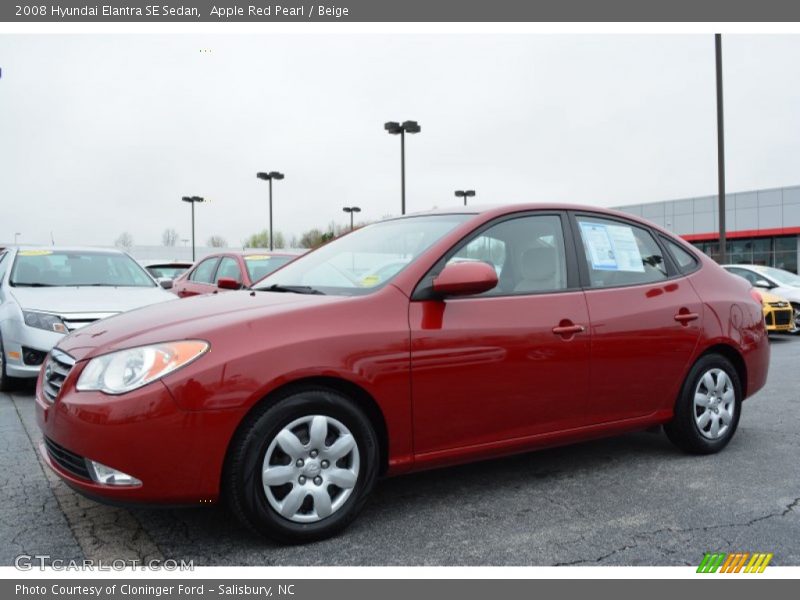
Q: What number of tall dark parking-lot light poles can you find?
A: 6